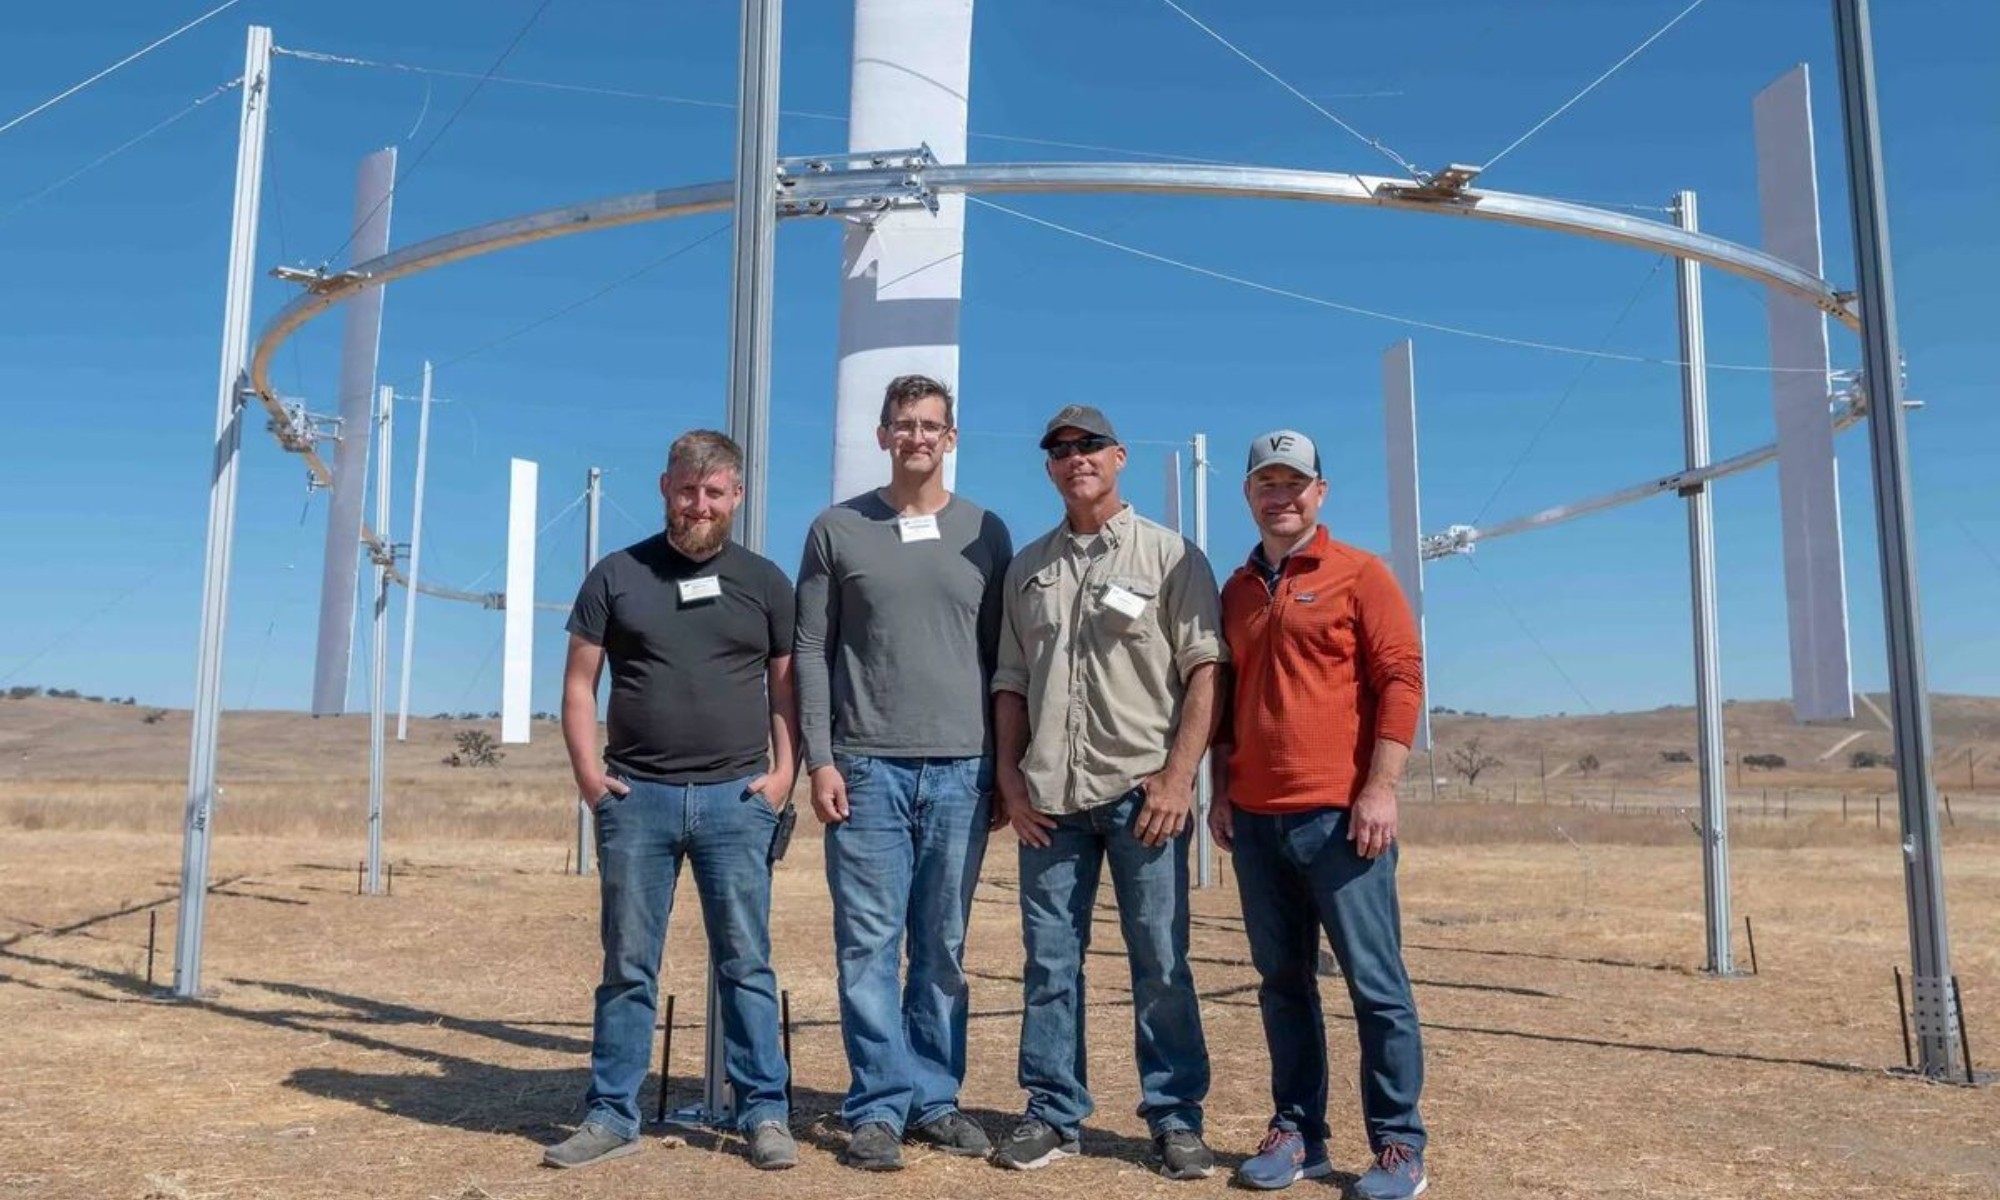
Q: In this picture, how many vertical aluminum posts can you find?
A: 7